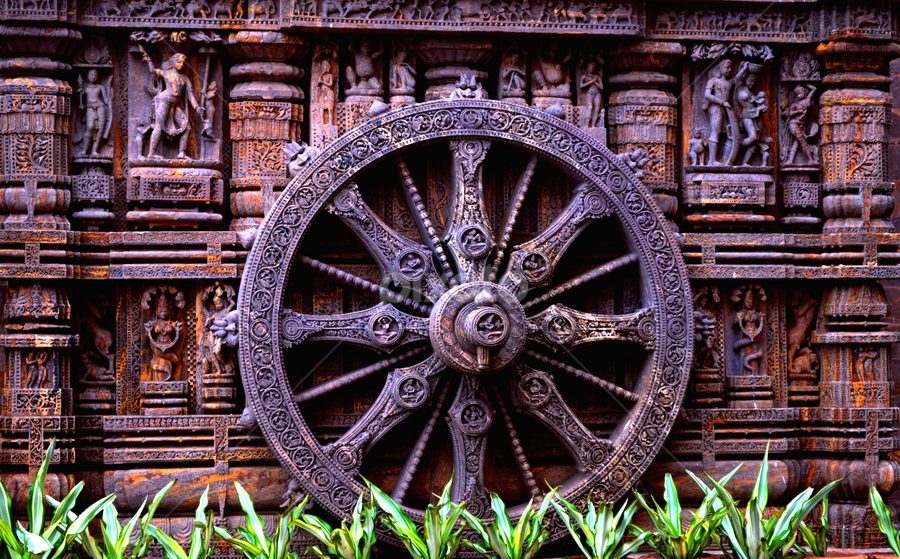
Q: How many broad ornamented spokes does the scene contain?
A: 8